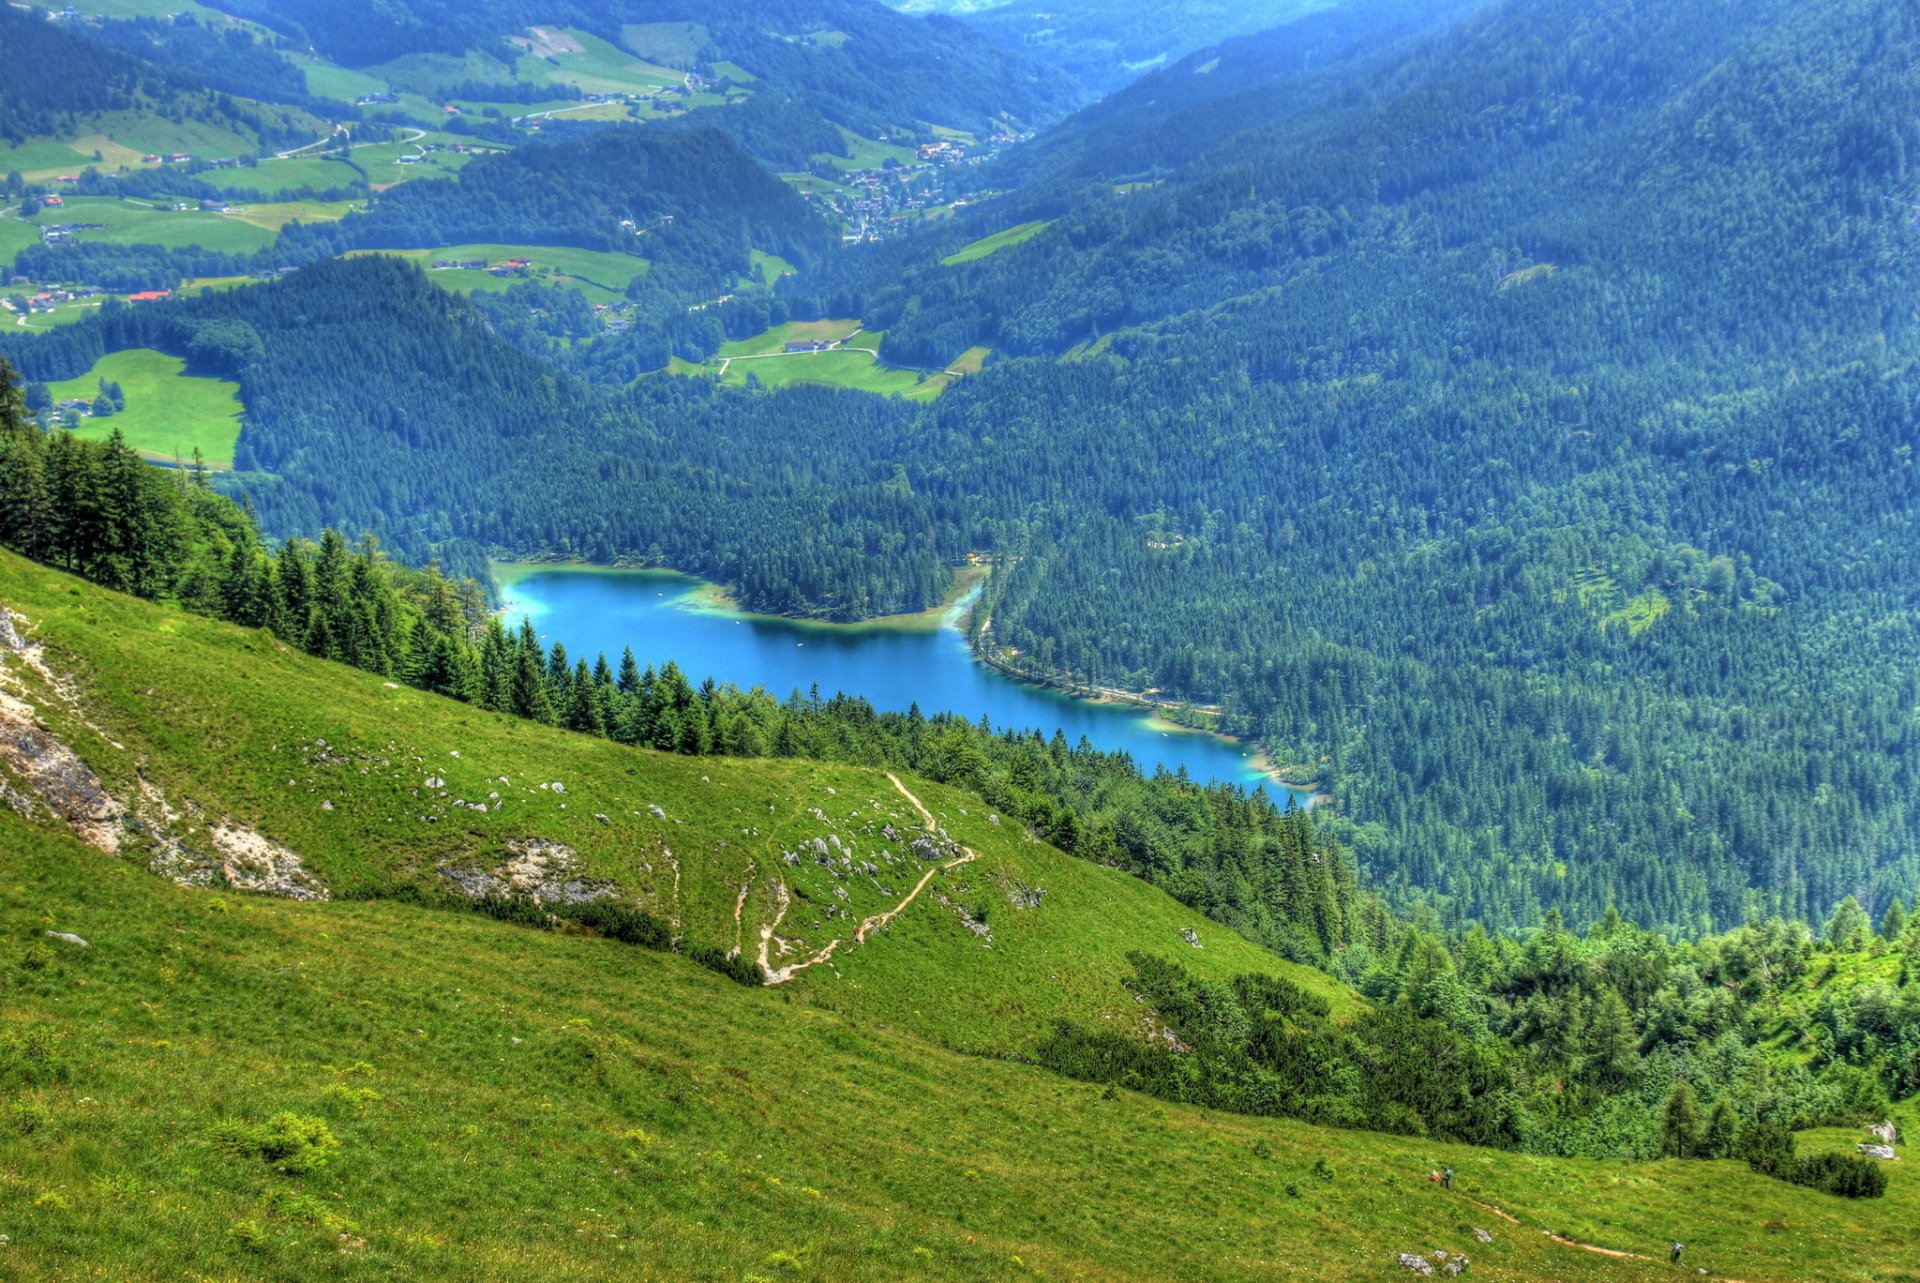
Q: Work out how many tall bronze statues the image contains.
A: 0